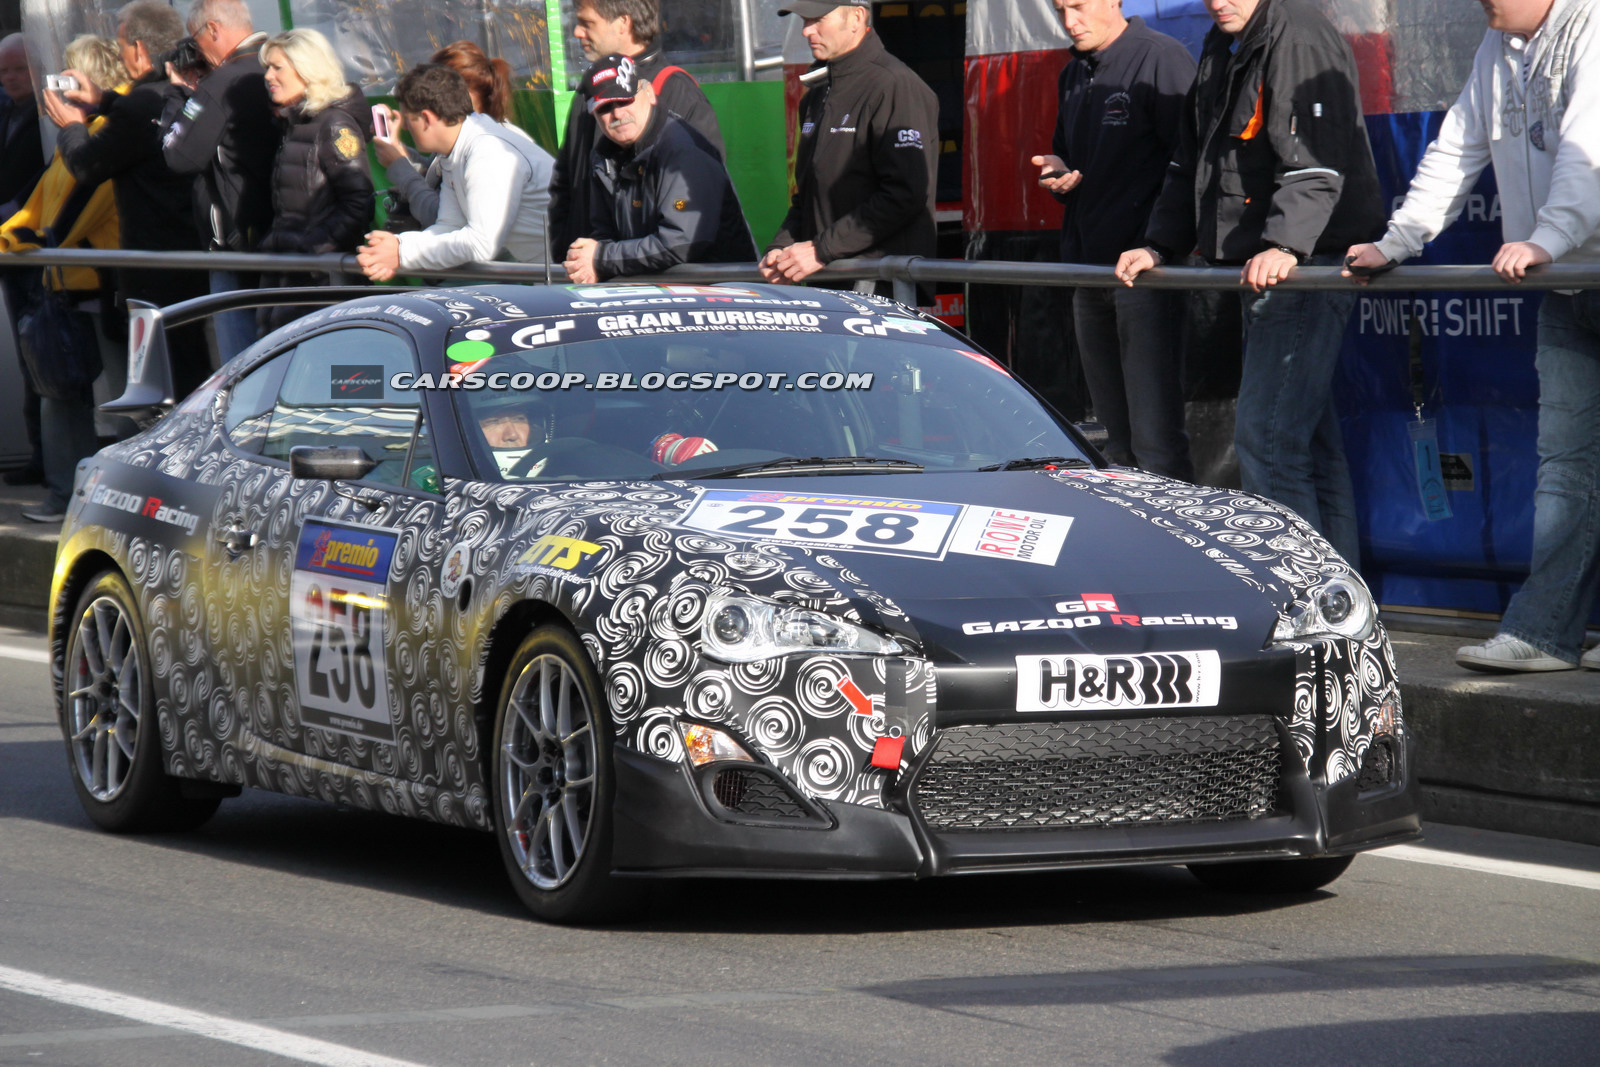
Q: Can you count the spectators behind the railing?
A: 13